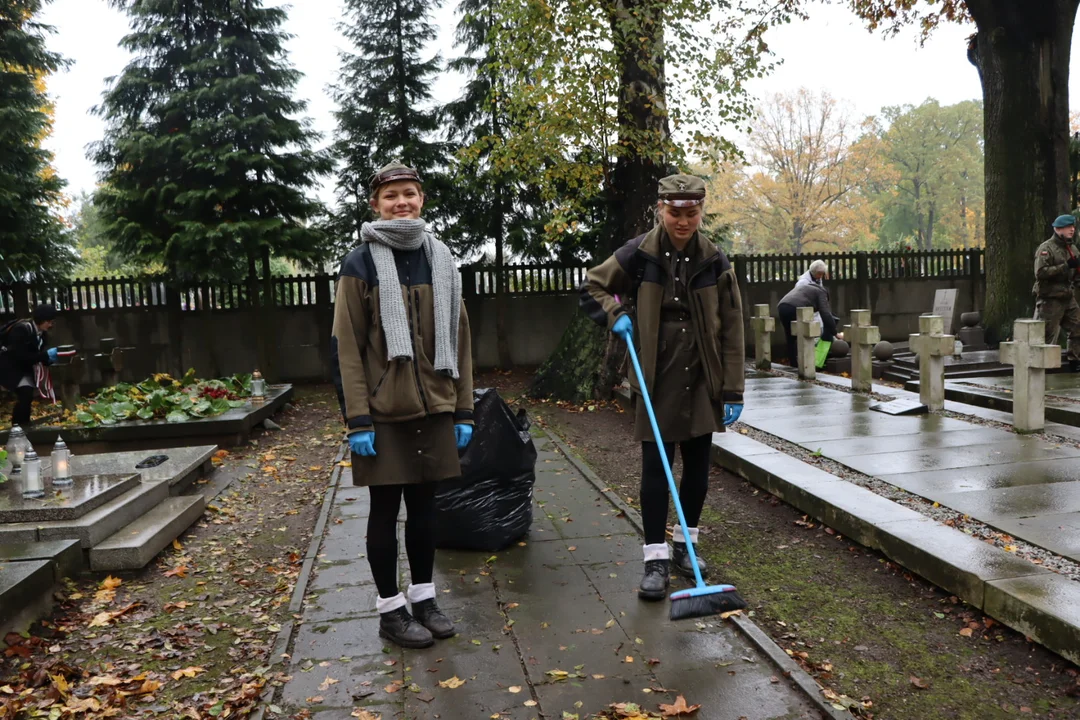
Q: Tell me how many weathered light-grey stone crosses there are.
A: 5